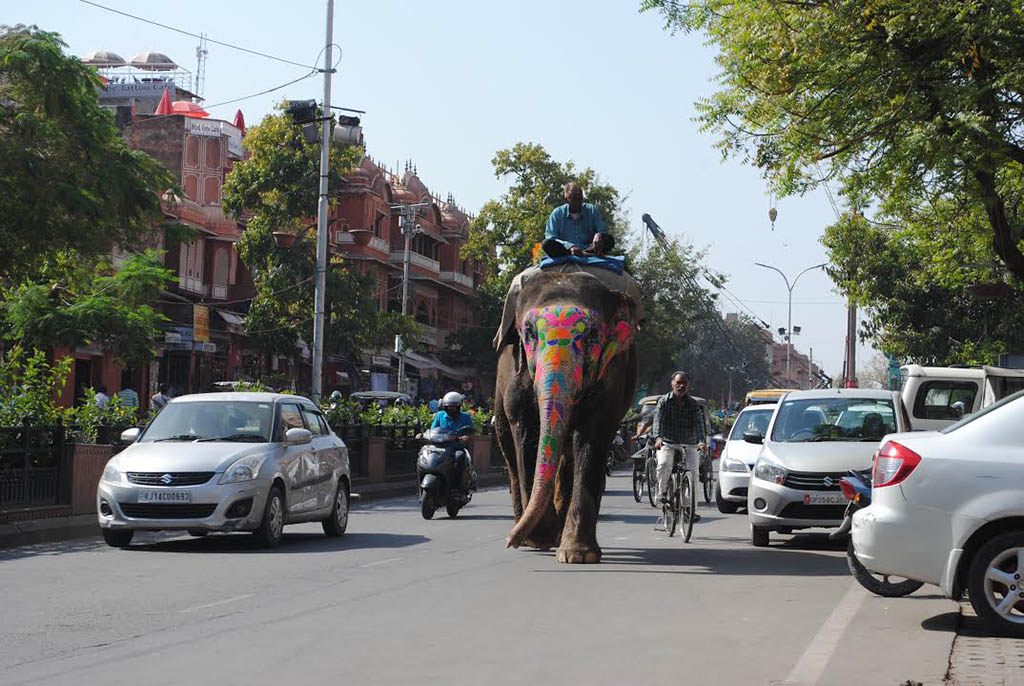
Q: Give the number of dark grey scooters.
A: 1